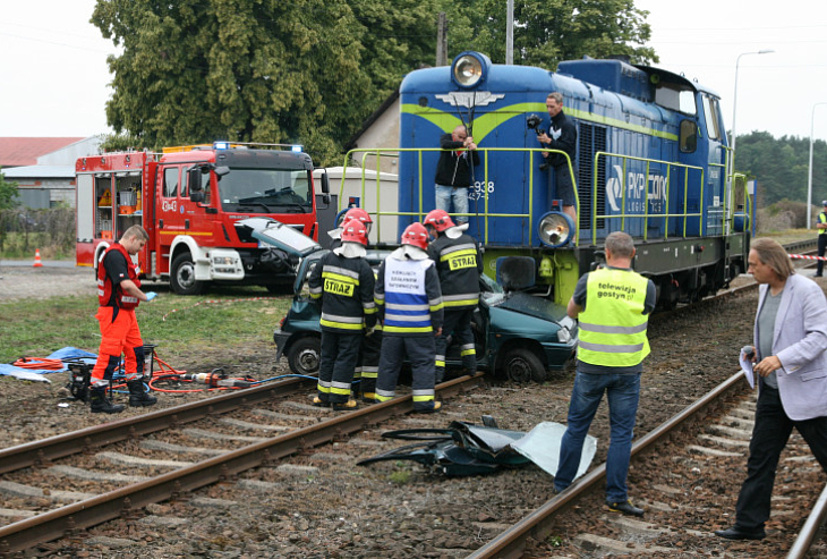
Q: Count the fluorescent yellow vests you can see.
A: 2